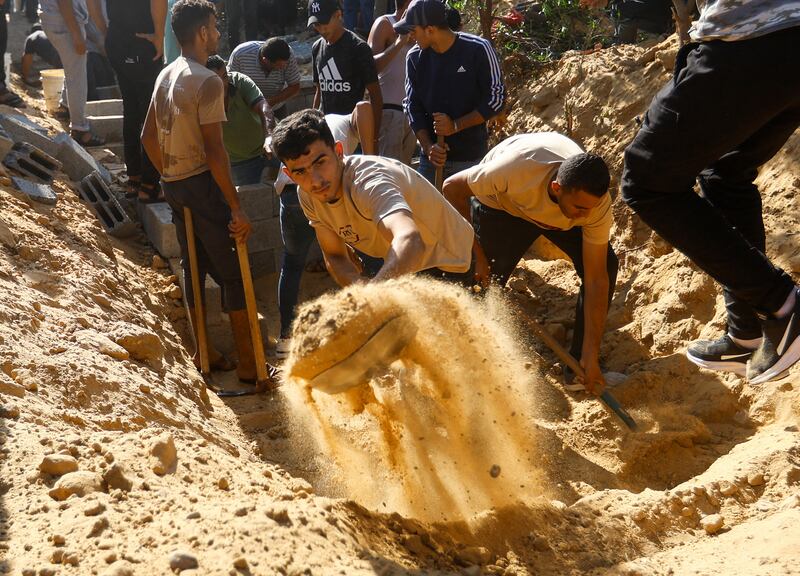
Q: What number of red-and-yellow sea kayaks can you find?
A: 0